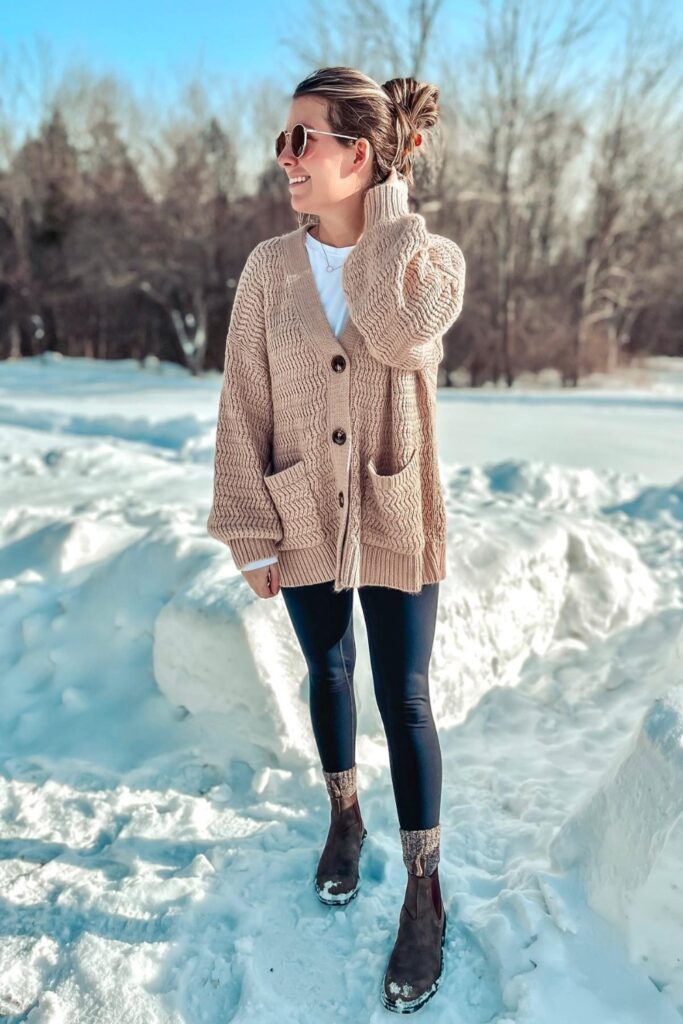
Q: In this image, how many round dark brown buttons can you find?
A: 3